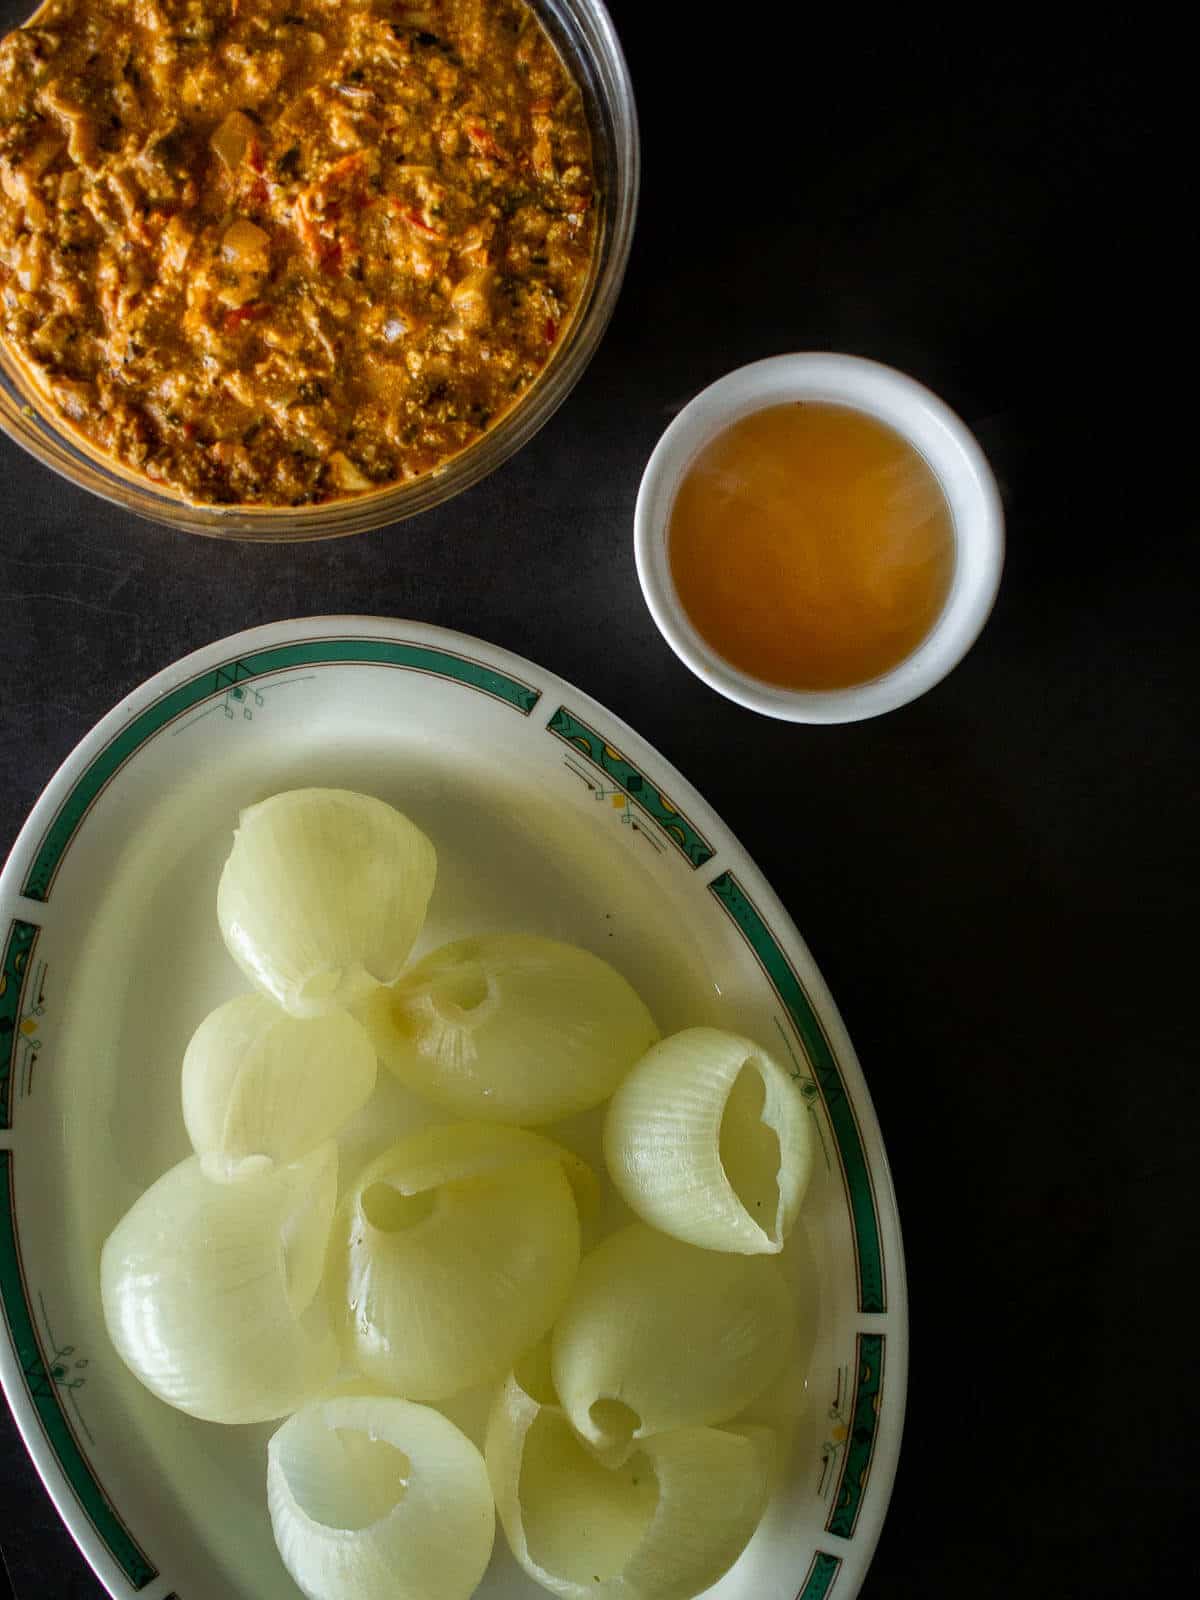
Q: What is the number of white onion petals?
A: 9